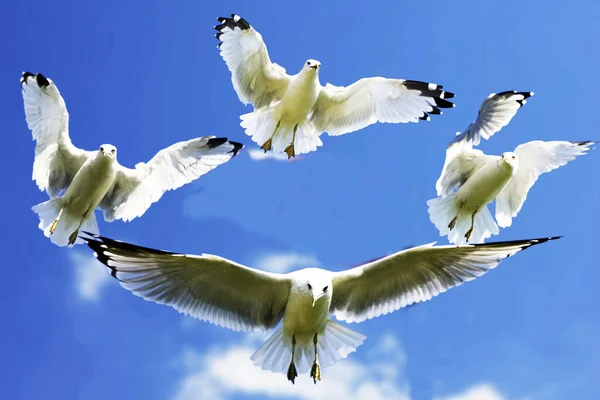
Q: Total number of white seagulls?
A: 4